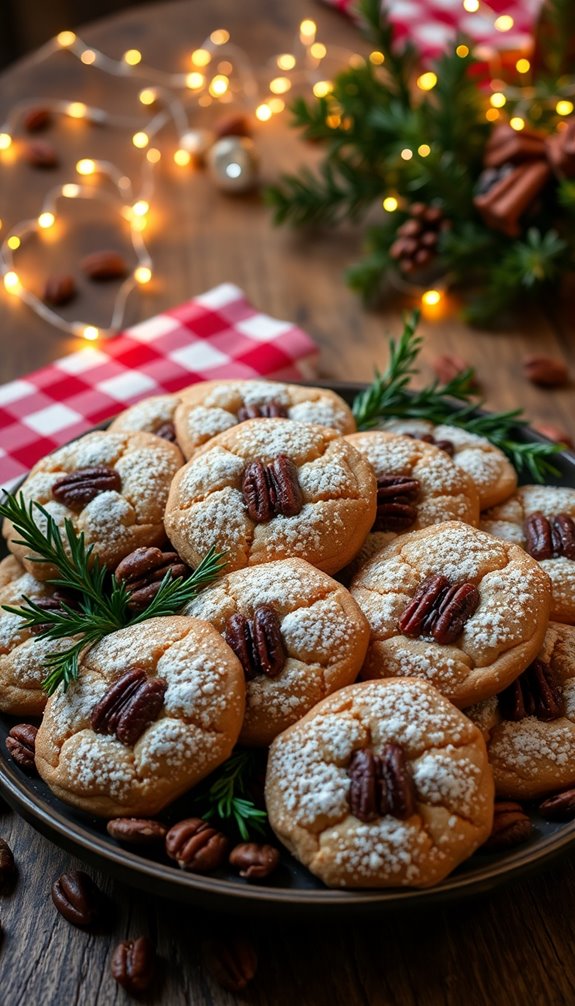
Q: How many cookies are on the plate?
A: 13